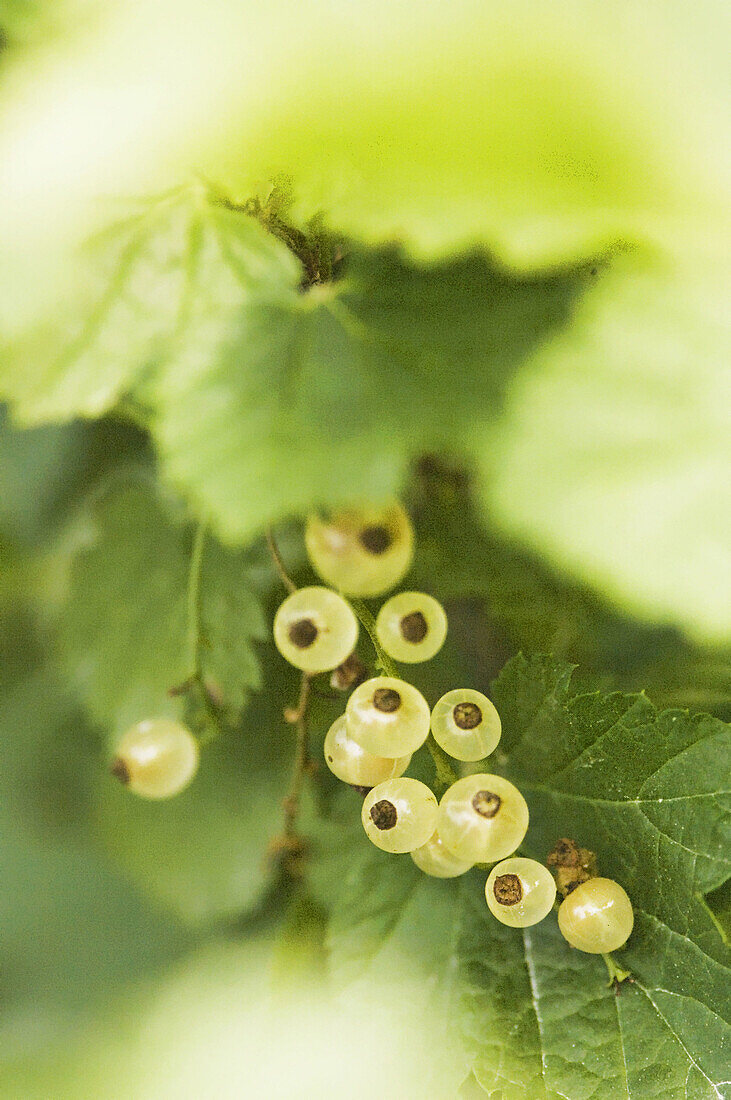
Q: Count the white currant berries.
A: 12